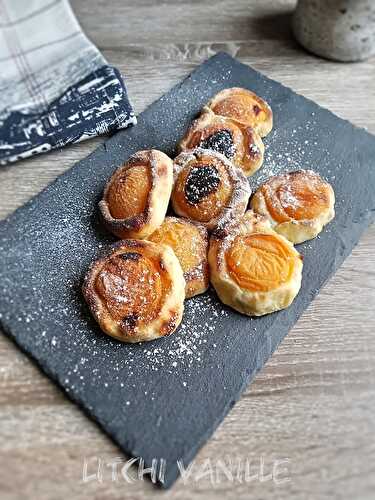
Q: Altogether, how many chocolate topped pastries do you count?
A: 2